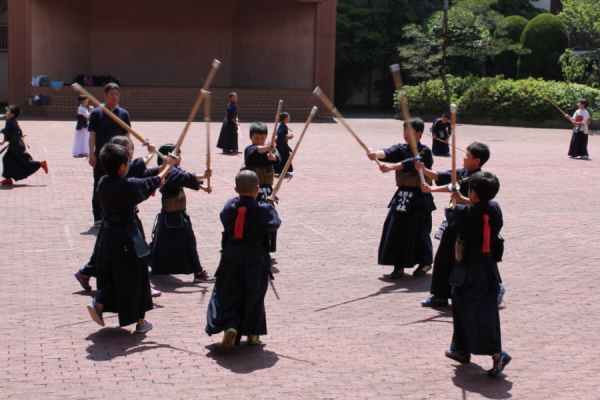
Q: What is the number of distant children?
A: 6